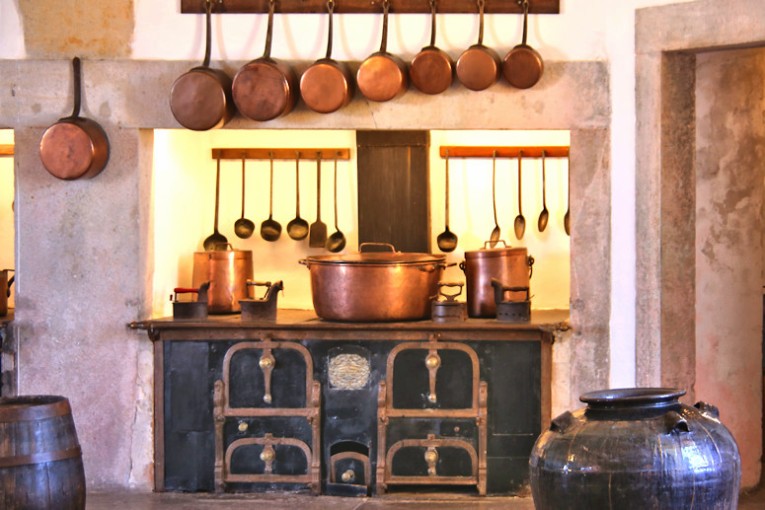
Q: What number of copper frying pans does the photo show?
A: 8